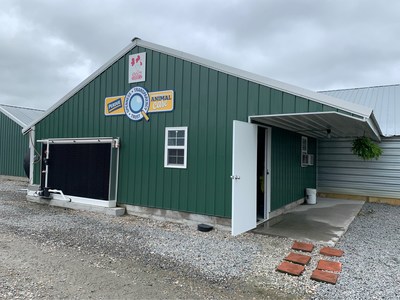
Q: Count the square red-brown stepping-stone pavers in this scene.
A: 6